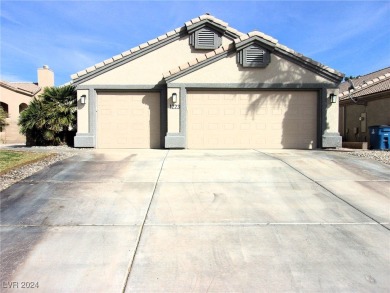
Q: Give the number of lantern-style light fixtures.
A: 3